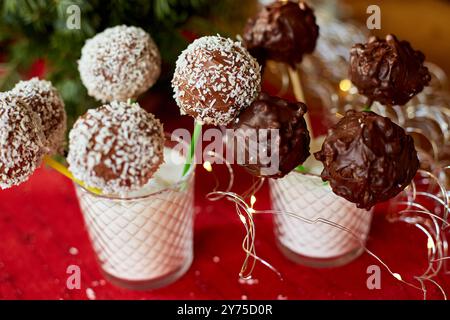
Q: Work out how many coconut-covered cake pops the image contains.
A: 5